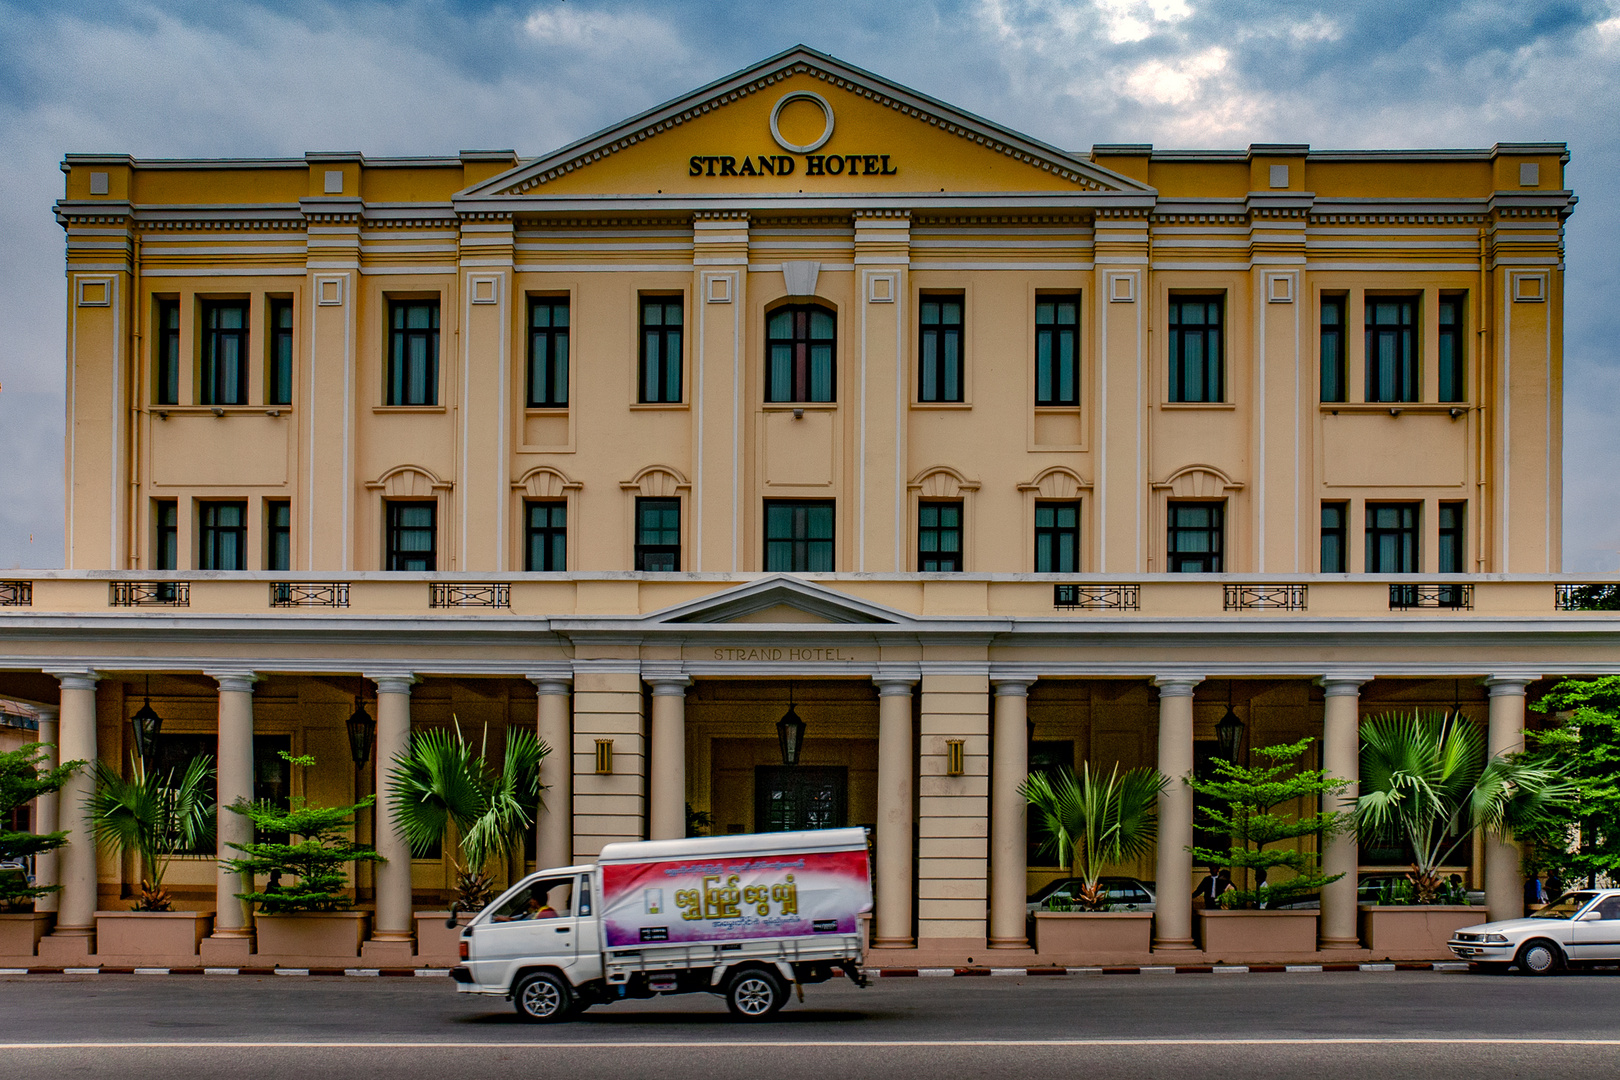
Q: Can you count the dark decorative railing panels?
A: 8